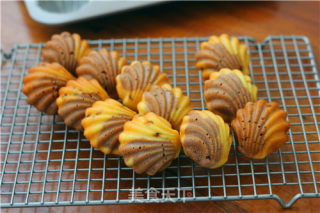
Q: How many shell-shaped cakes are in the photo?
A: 12